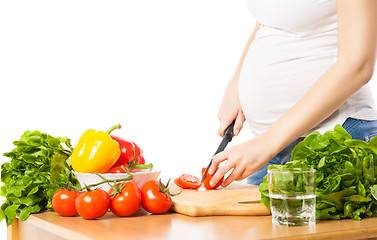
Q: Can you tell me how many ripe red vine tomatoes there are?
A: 4